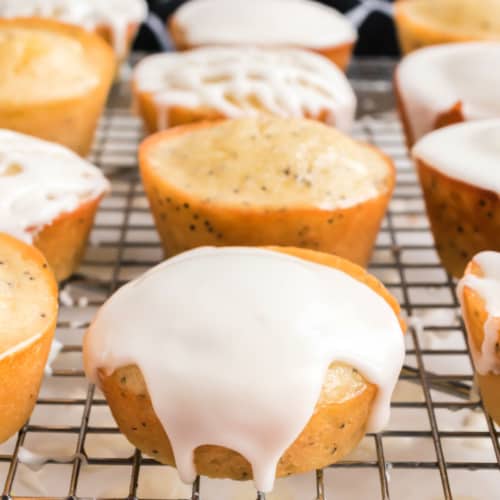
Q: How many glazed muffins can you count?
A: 8